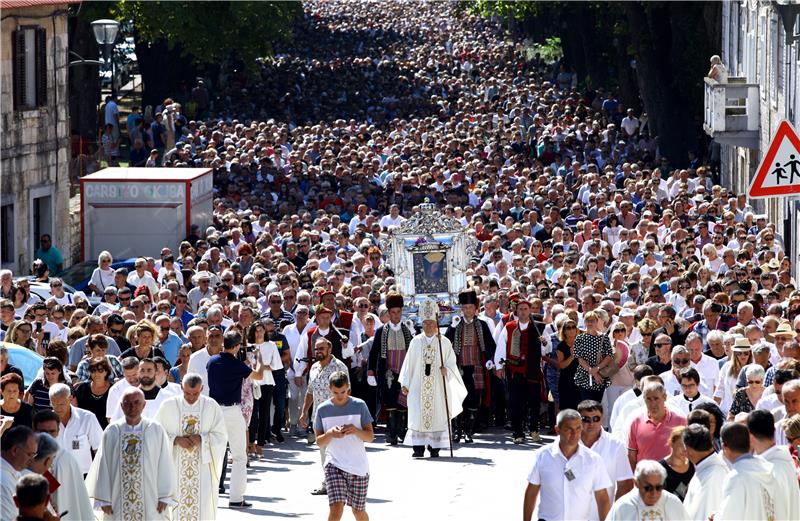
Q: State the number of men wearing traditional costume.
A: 6